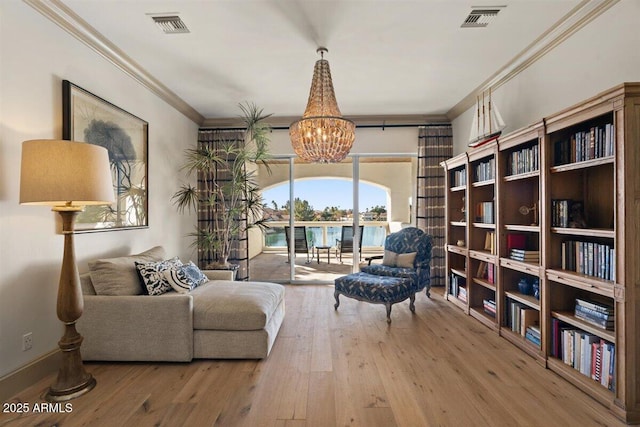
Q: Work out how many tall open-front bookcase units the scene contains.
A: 4